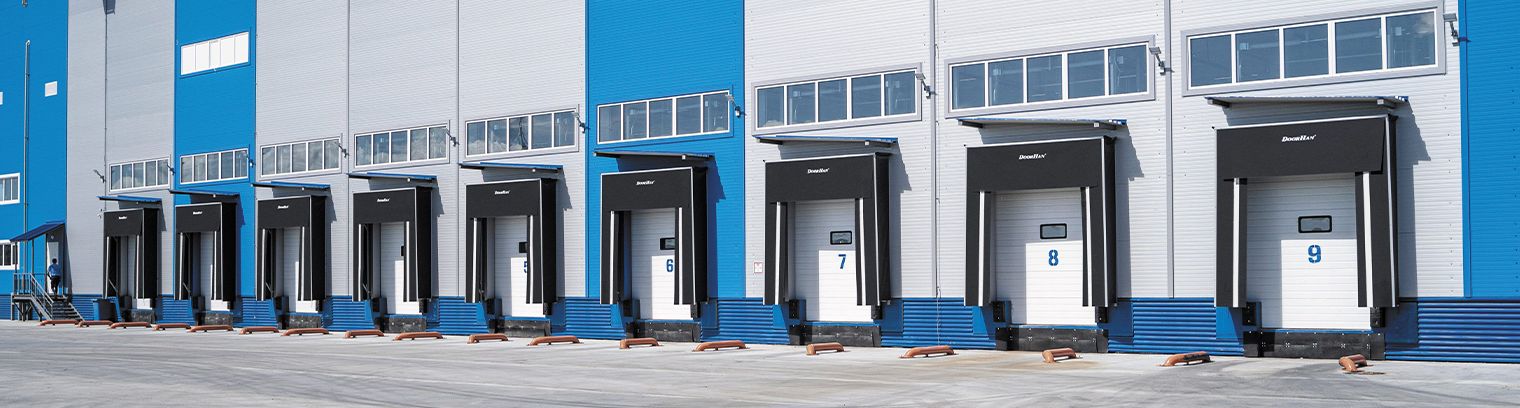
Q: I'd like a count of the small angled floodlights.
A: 10